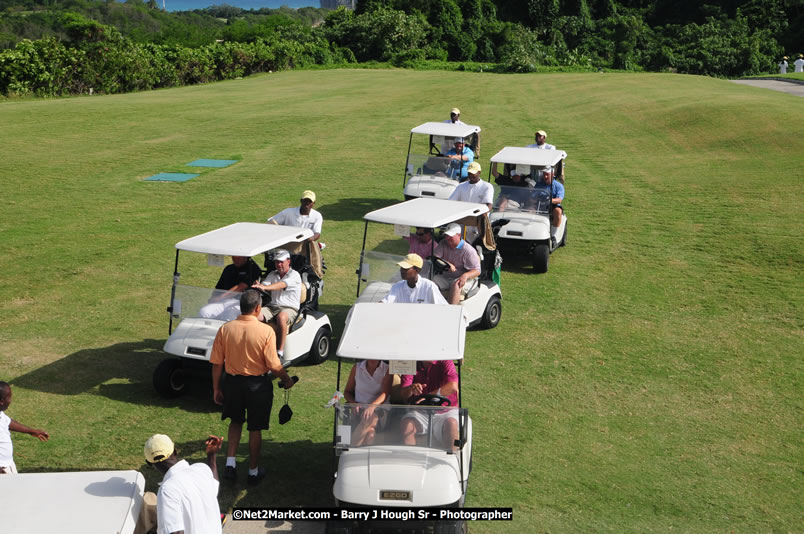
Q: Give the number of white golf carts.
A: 6